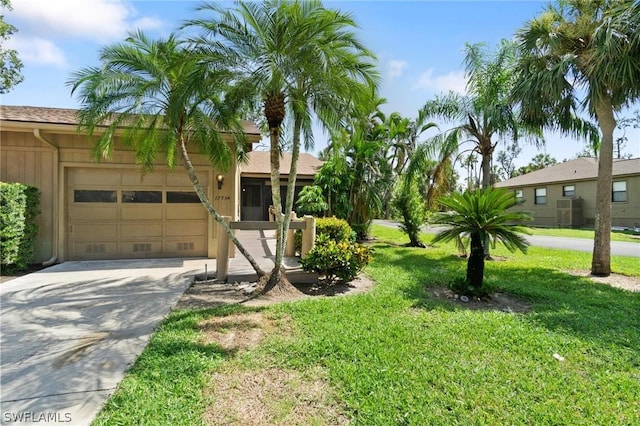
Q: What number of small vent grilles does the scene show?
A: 3